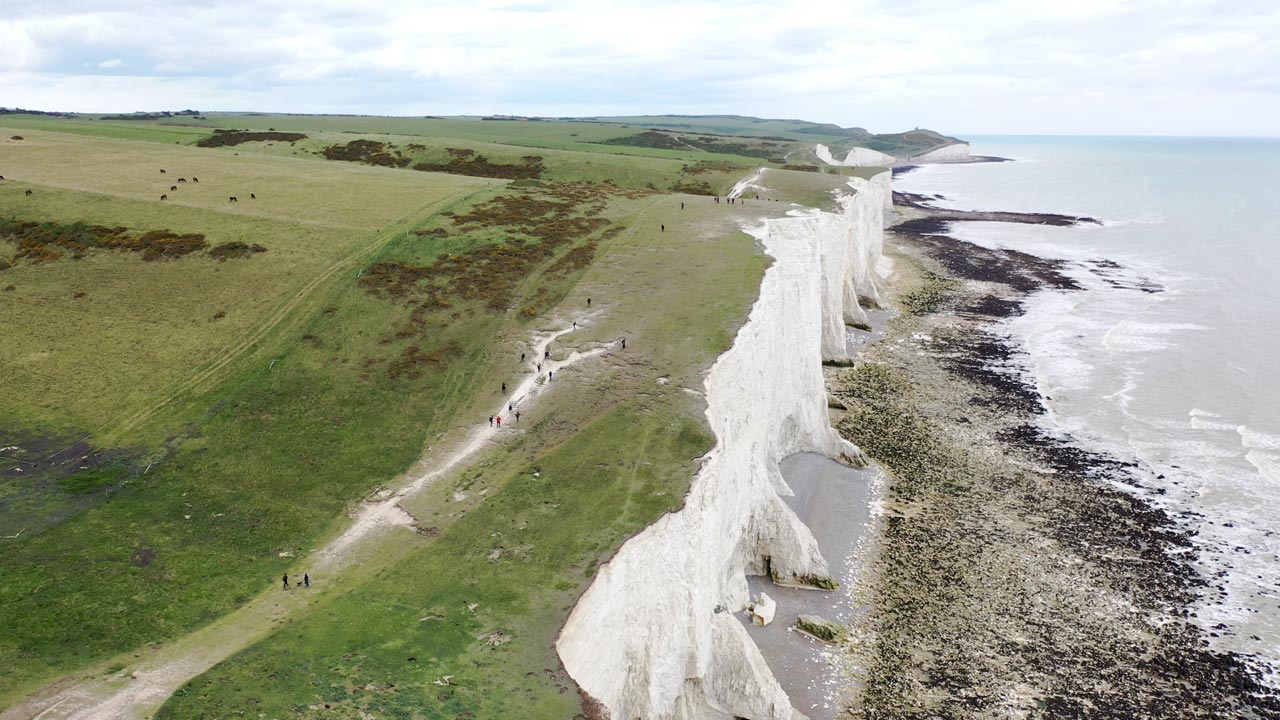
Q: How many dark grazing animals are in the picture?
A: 9